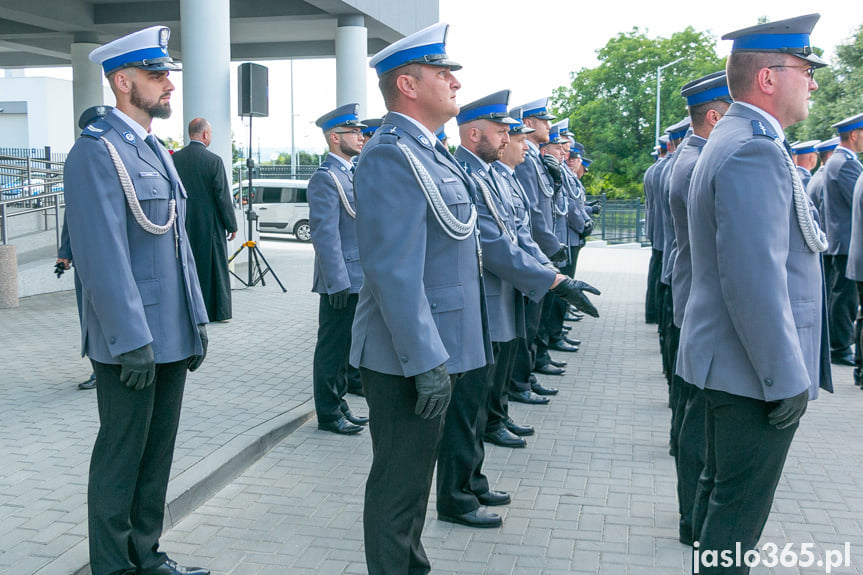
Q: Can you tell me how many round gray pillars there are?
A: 3